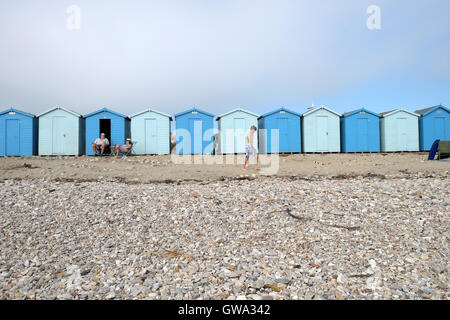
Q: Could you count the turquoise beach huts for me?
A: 5